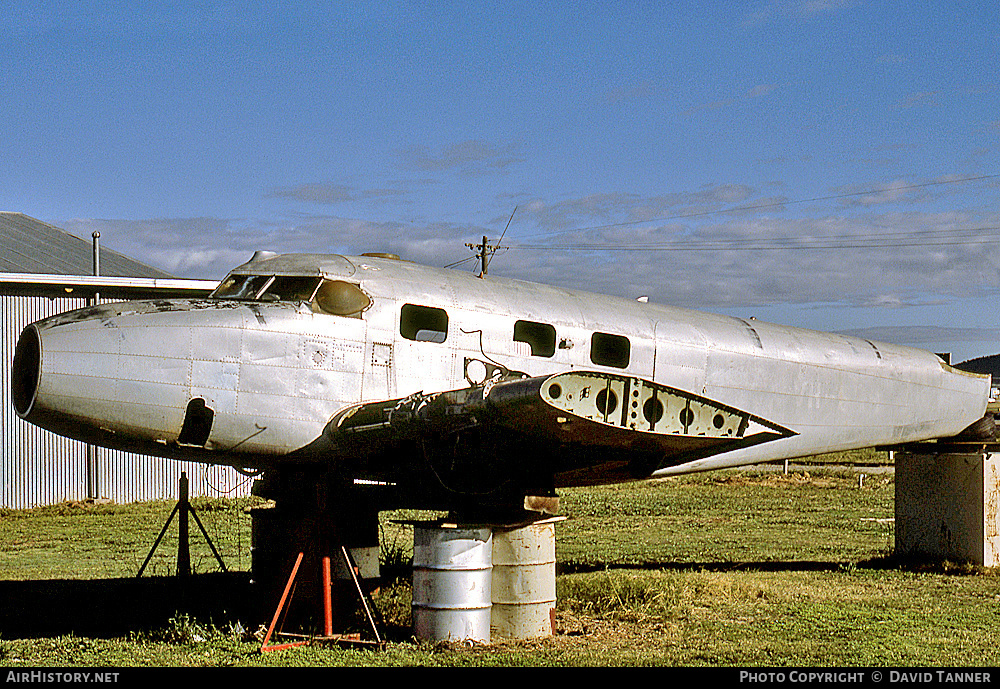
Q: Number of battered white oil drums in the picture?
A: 2